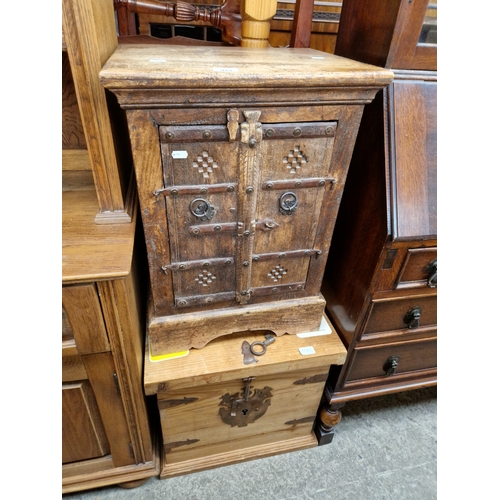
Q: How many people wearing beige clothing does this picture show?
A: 0